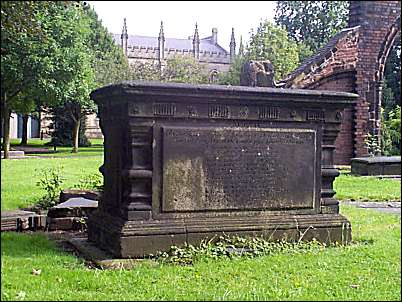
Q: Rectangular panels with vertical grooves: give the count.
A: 4